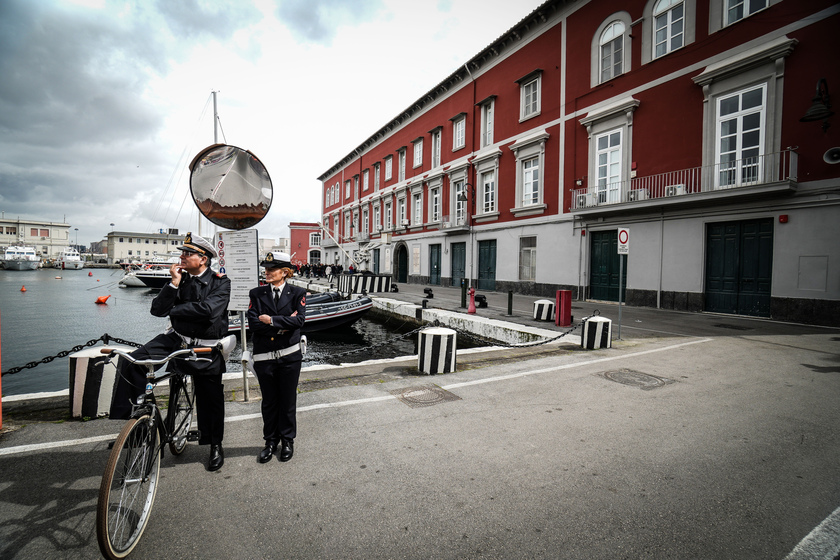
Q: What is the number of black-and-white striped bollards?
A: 4